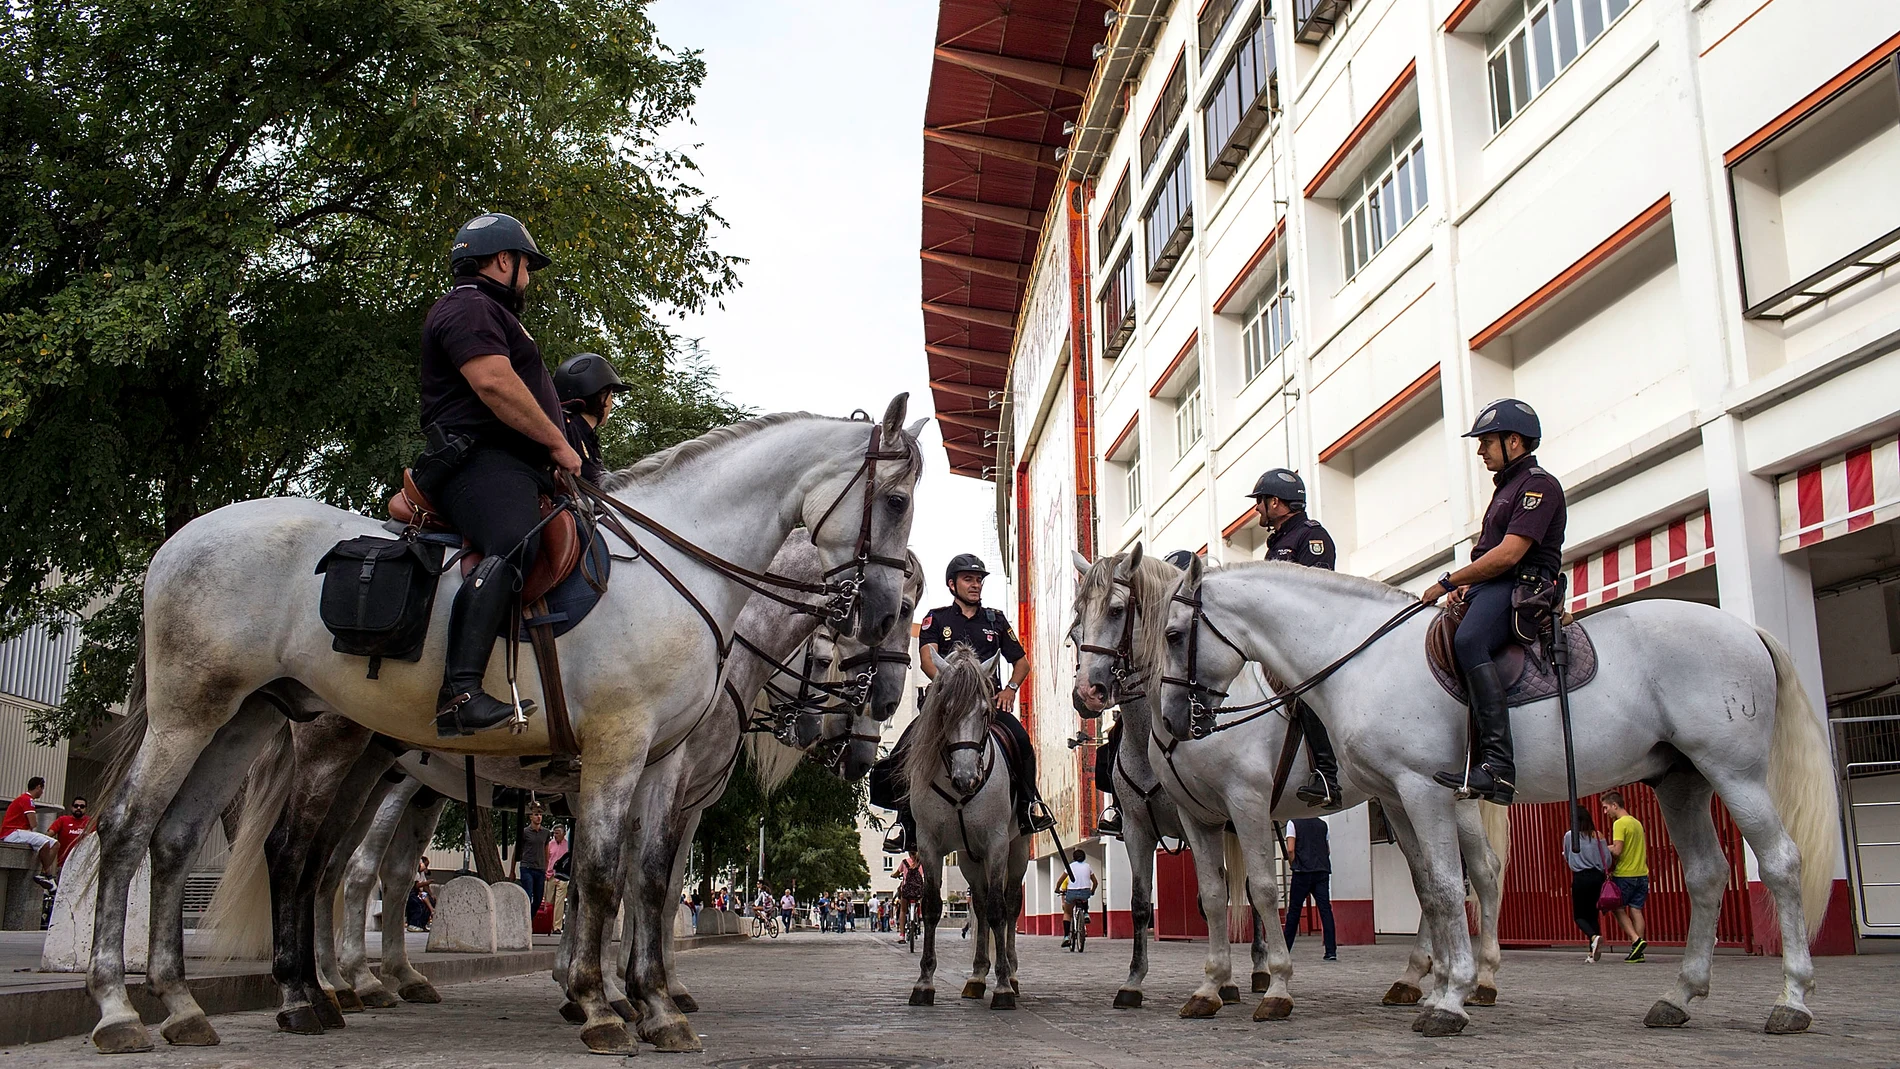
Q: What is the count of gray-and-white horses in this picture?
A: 8